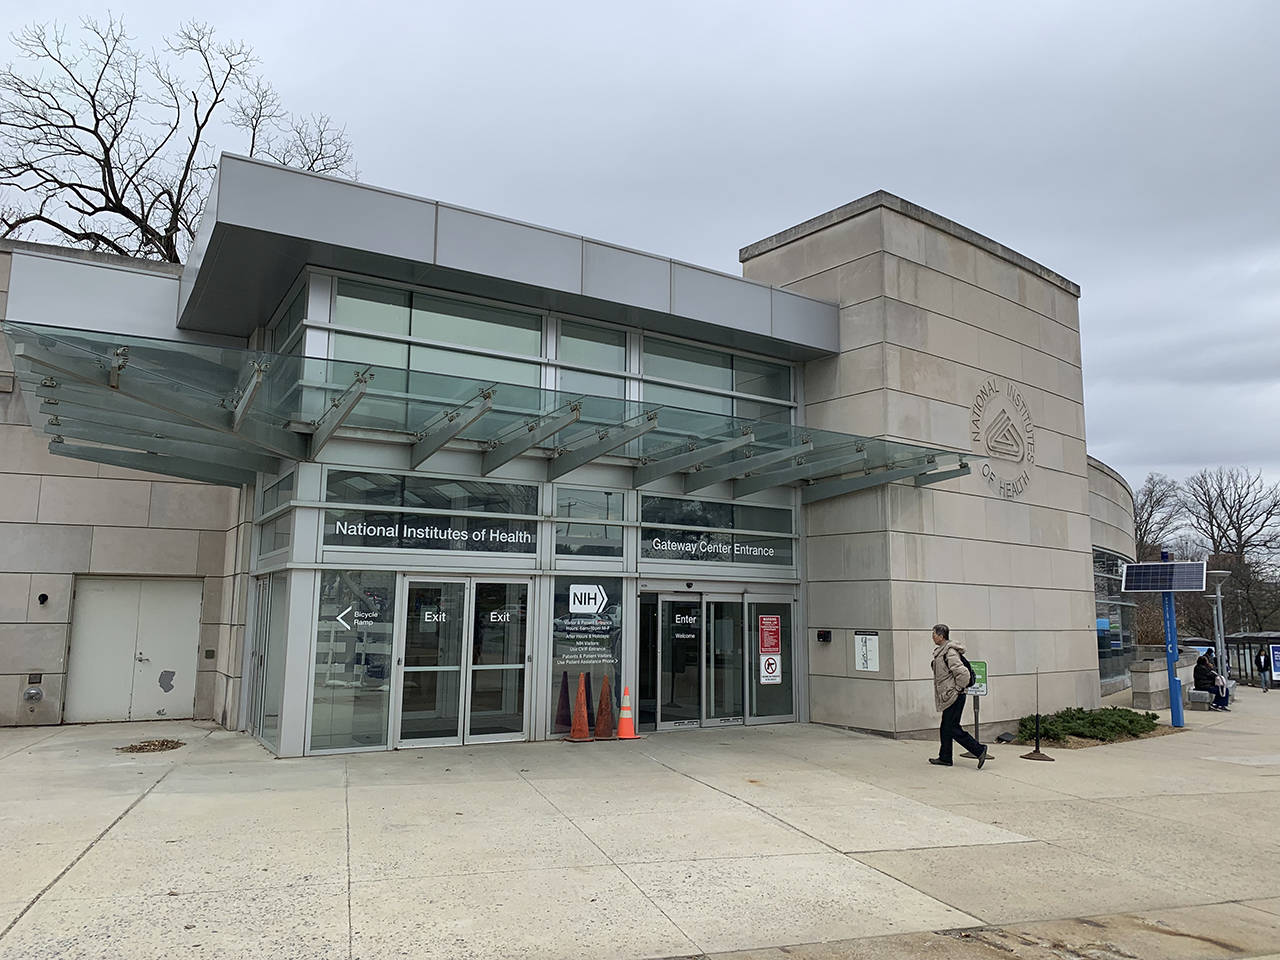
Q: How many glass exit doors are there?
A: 2